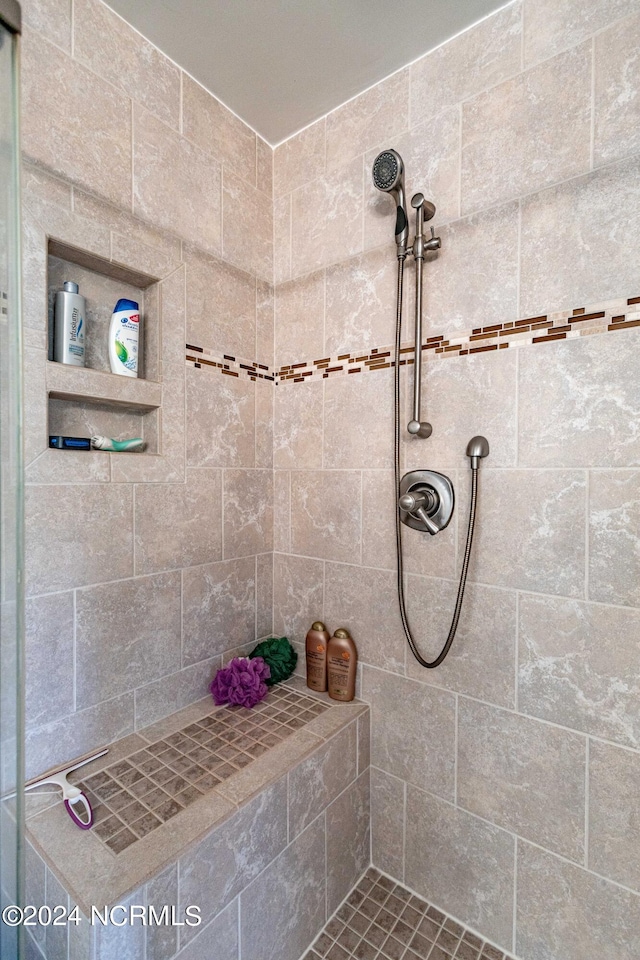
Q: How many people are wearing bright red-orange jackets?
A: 0